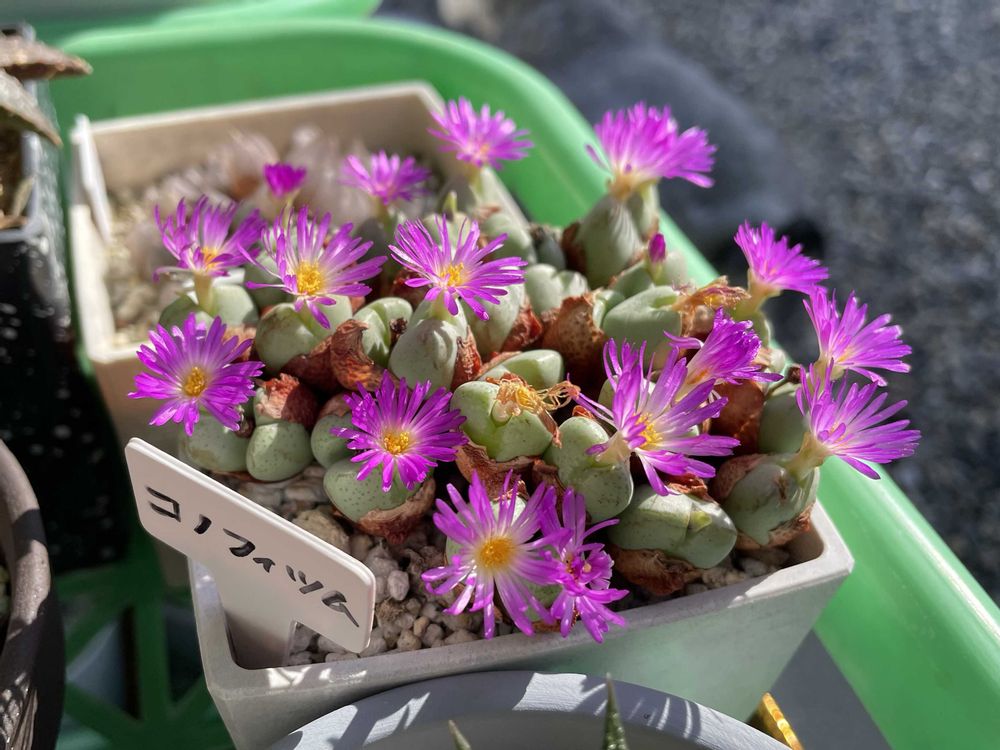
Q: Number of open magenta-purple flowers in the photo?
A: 15